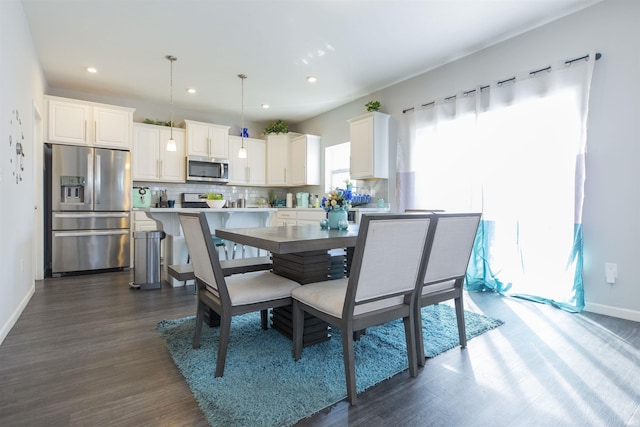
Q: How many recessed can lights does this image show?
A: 4